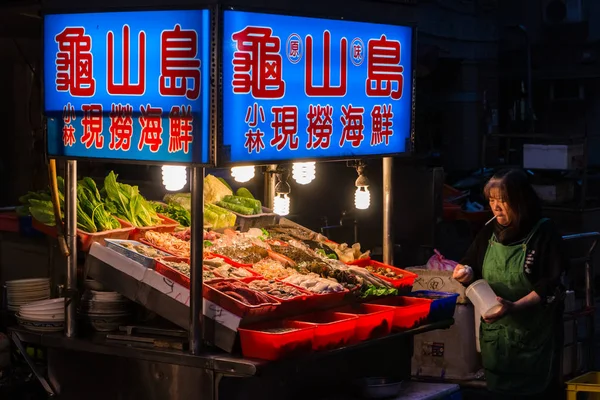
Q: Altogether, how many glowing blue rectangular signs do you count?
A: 2